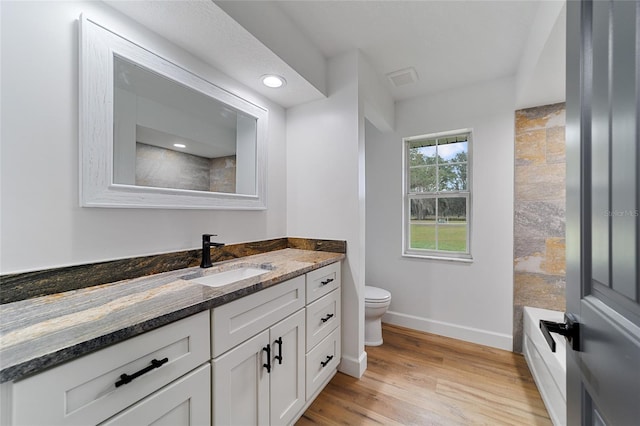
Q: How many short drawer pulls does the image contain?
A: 3